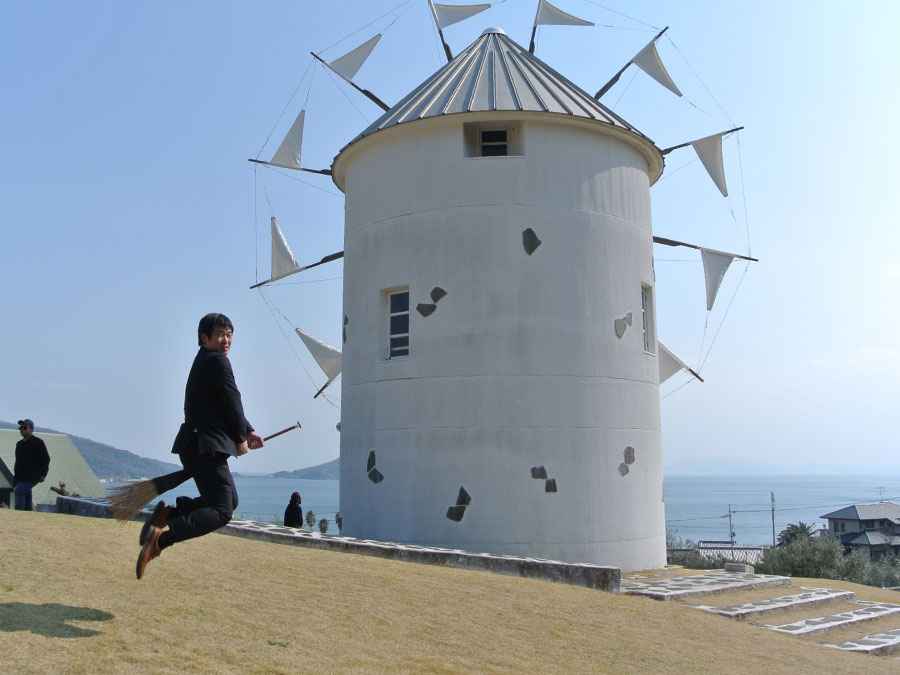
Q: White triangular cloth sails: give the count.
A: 10